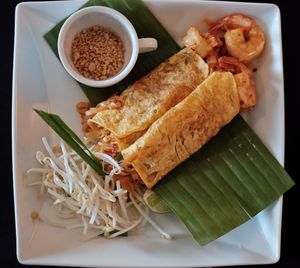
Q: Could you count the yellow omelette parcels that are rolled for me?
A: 2